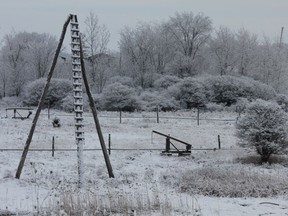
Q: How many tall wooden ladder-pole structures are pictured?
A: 1